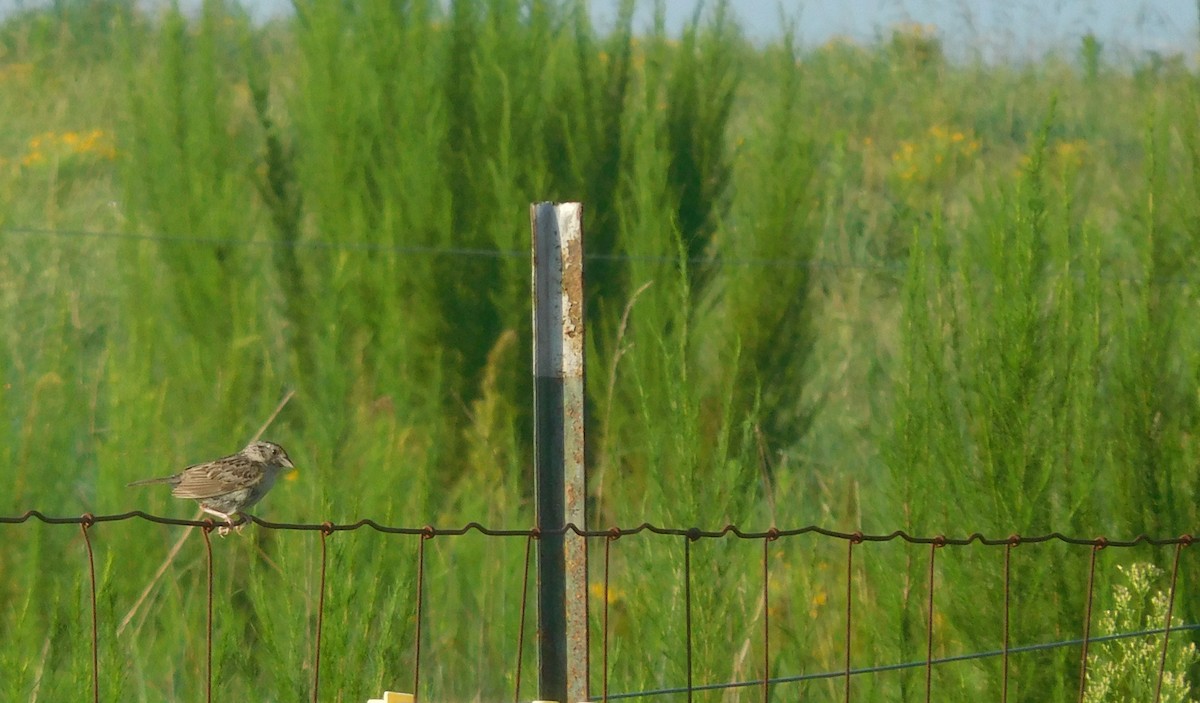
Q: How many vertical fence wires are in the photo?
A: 13